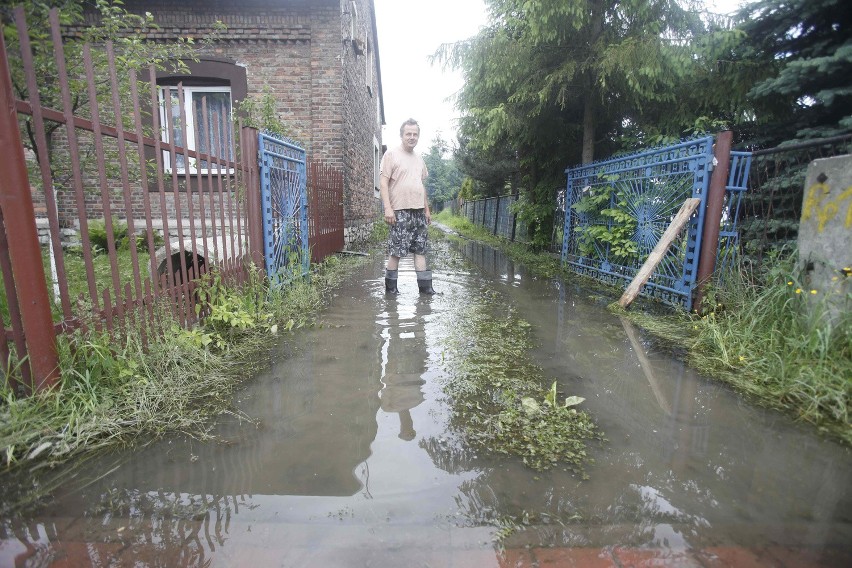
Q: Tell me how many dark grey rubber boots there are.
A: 2